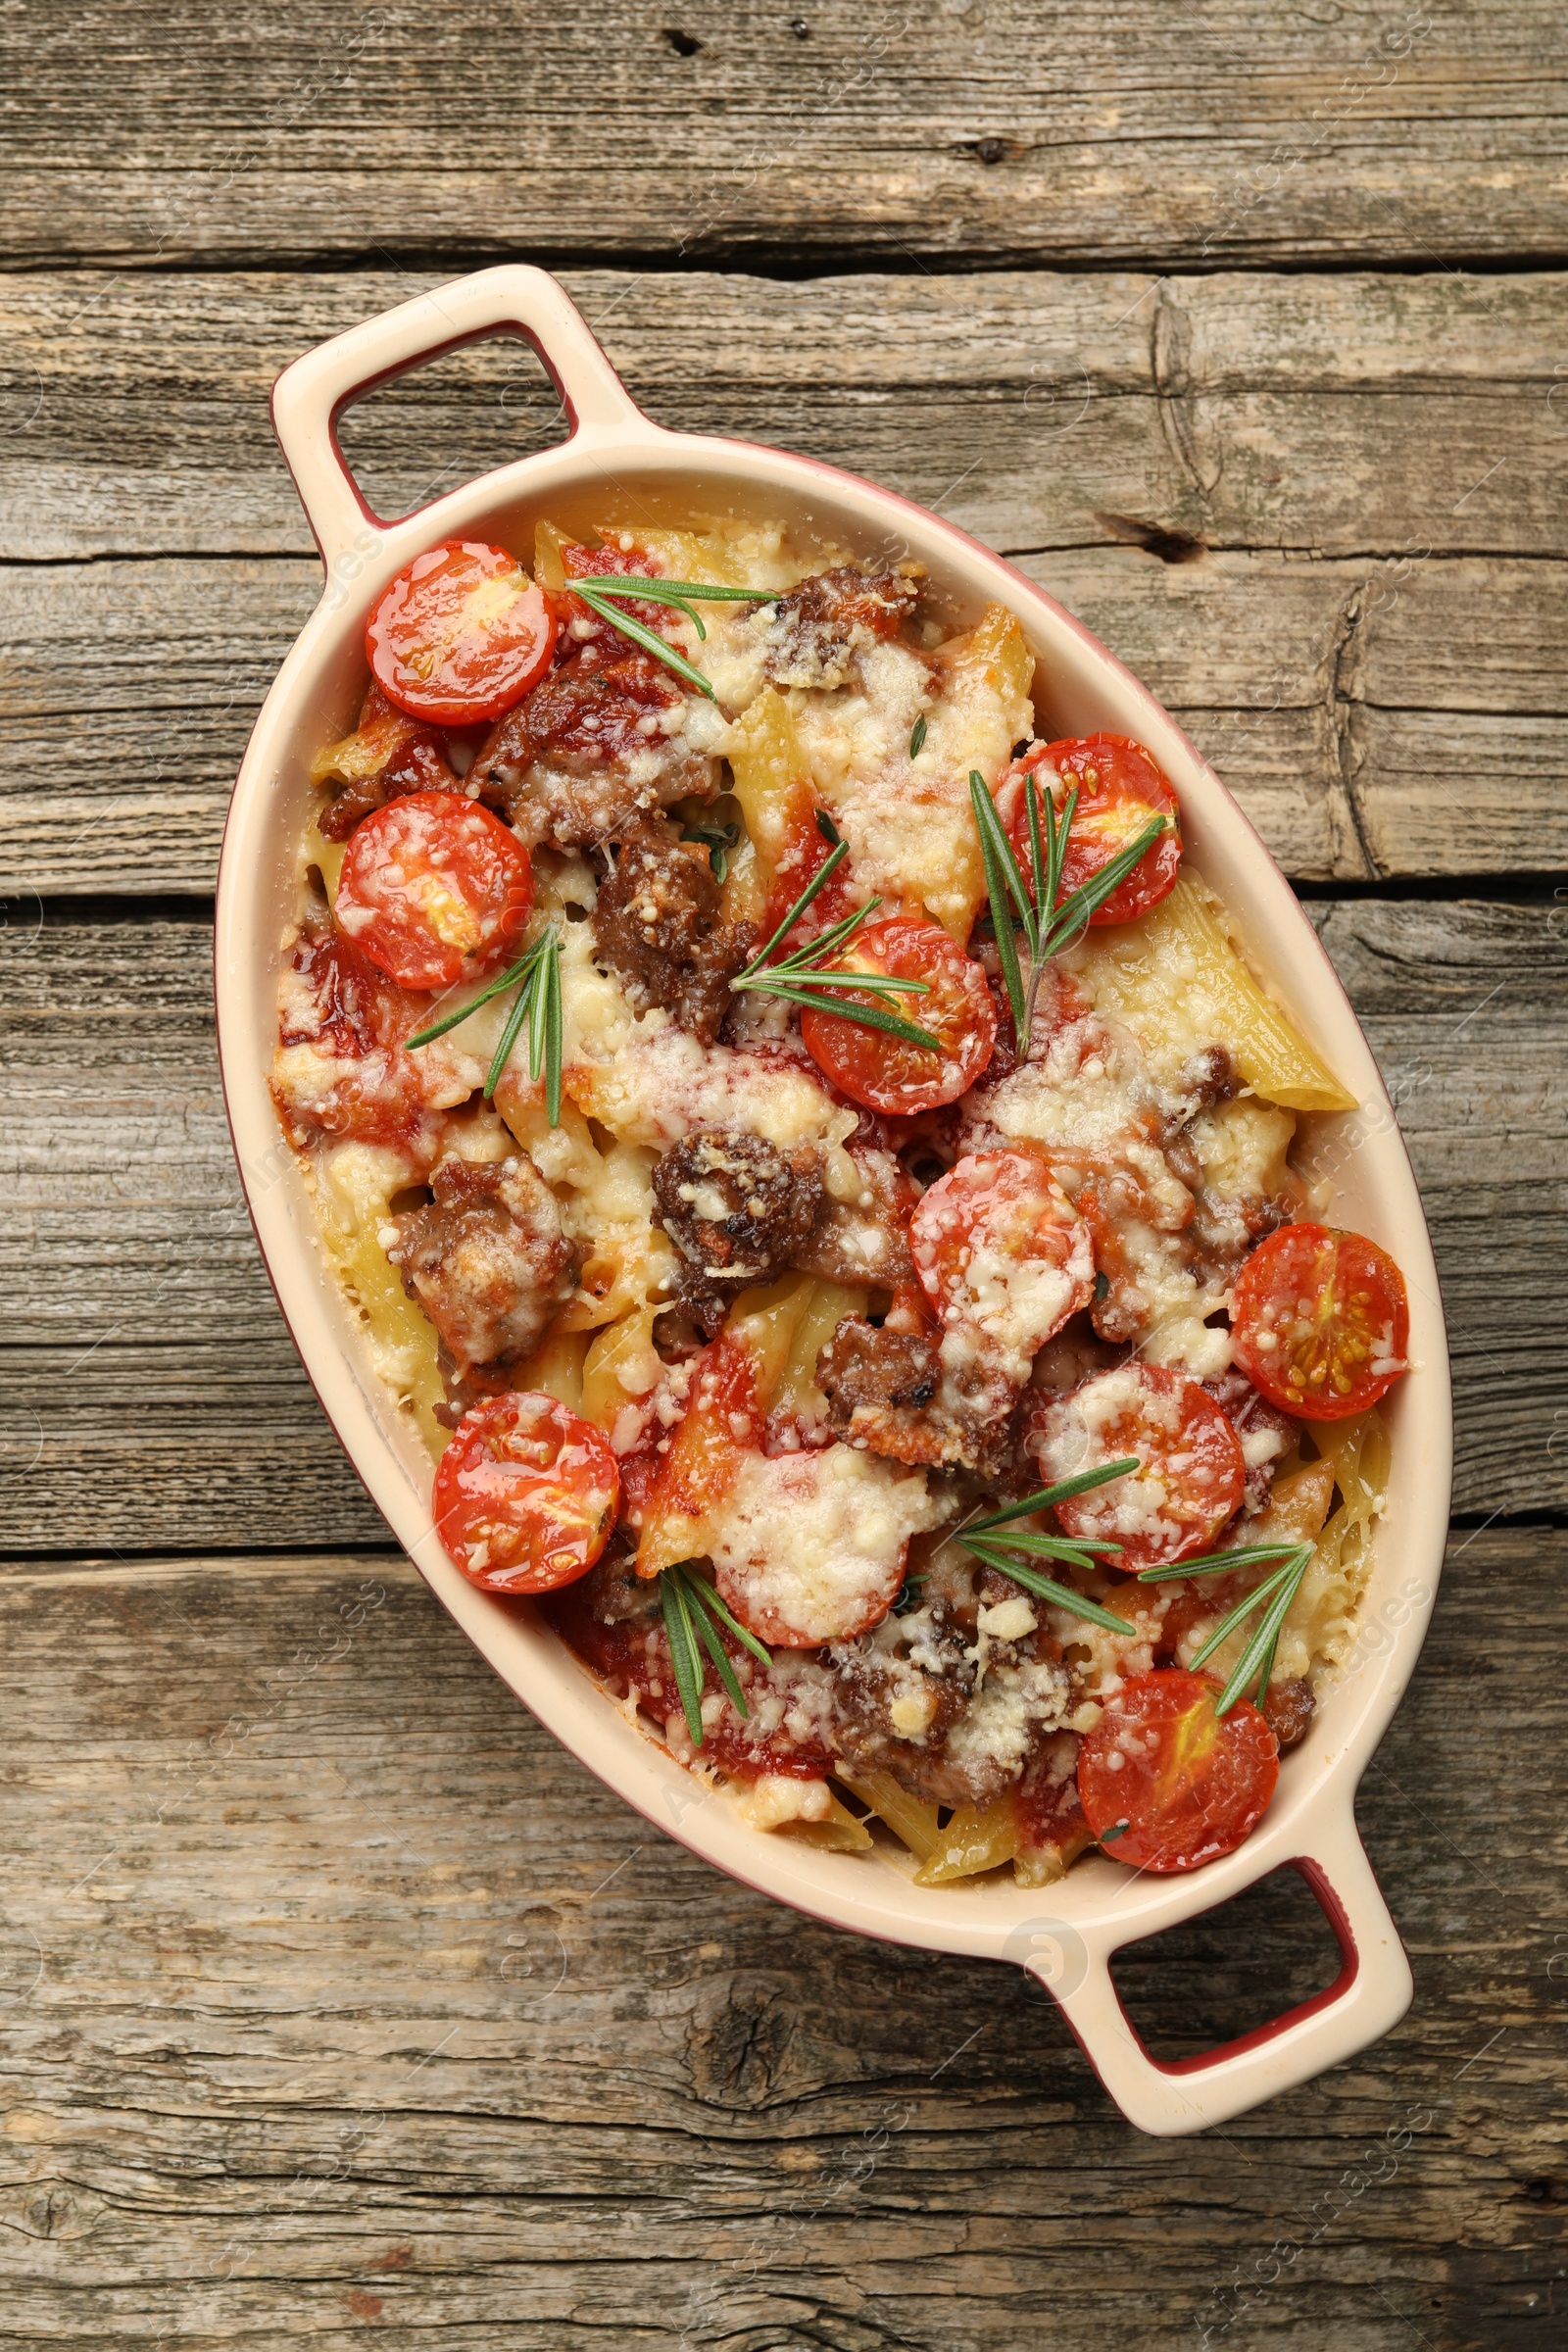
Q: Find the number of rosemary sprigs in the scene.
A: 7